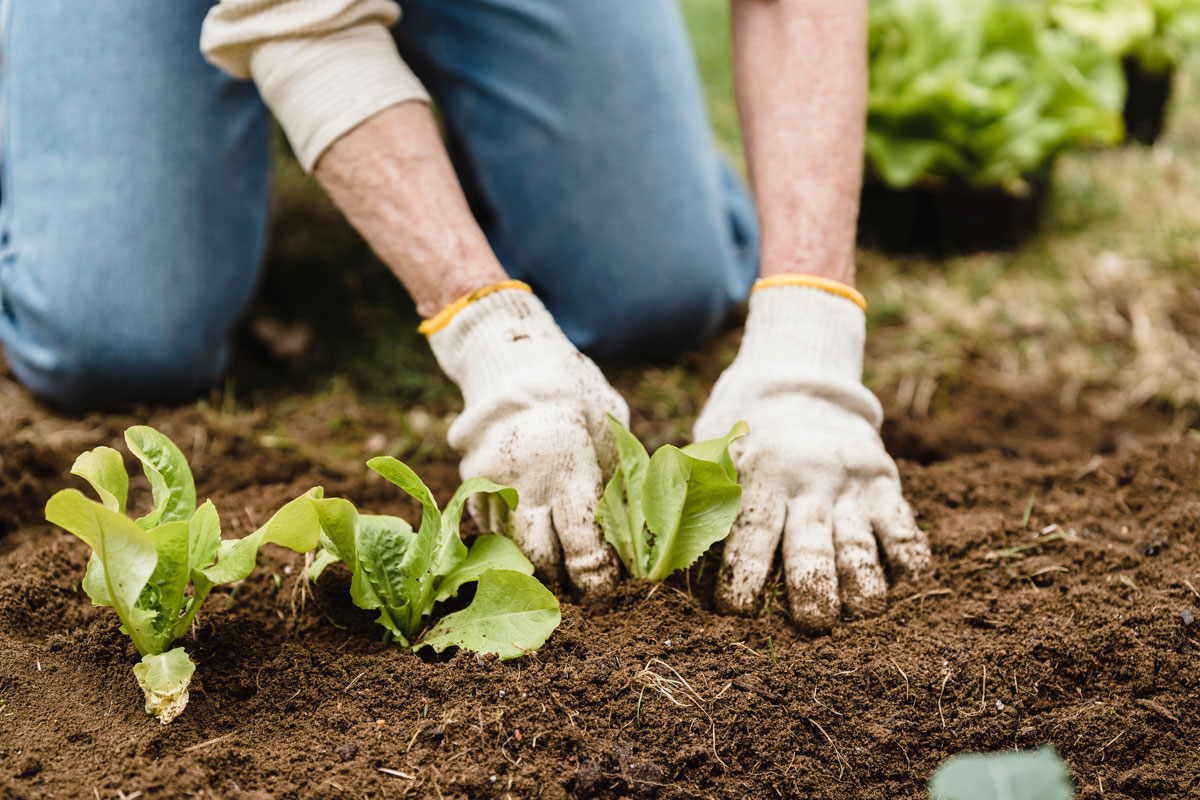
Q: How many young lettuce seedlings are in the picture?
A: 3